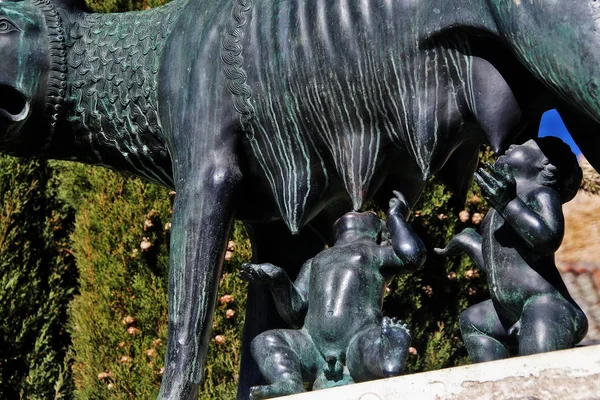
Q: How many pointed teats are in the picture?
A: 4